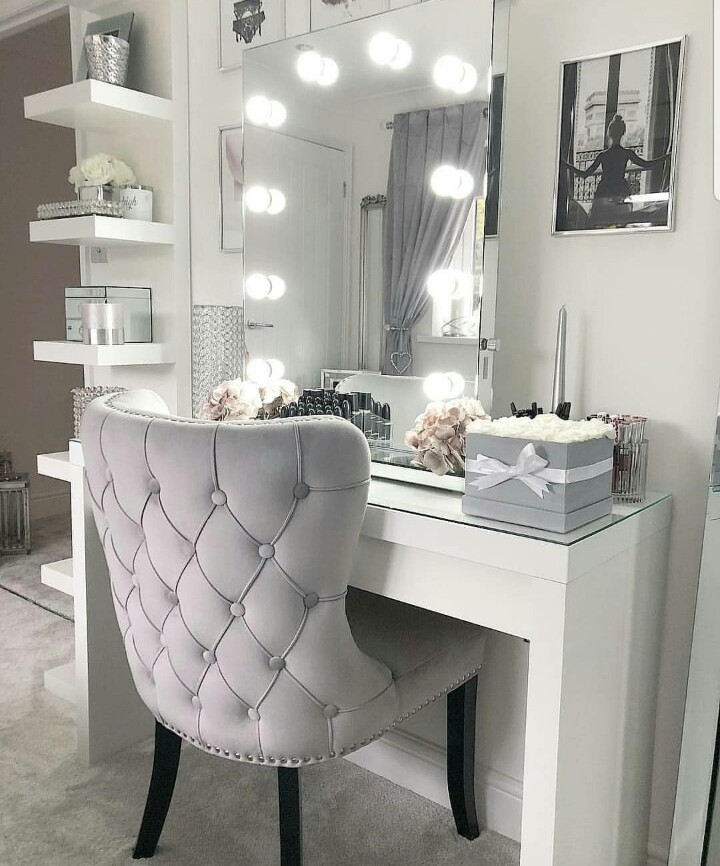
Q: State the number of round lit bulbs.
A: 10